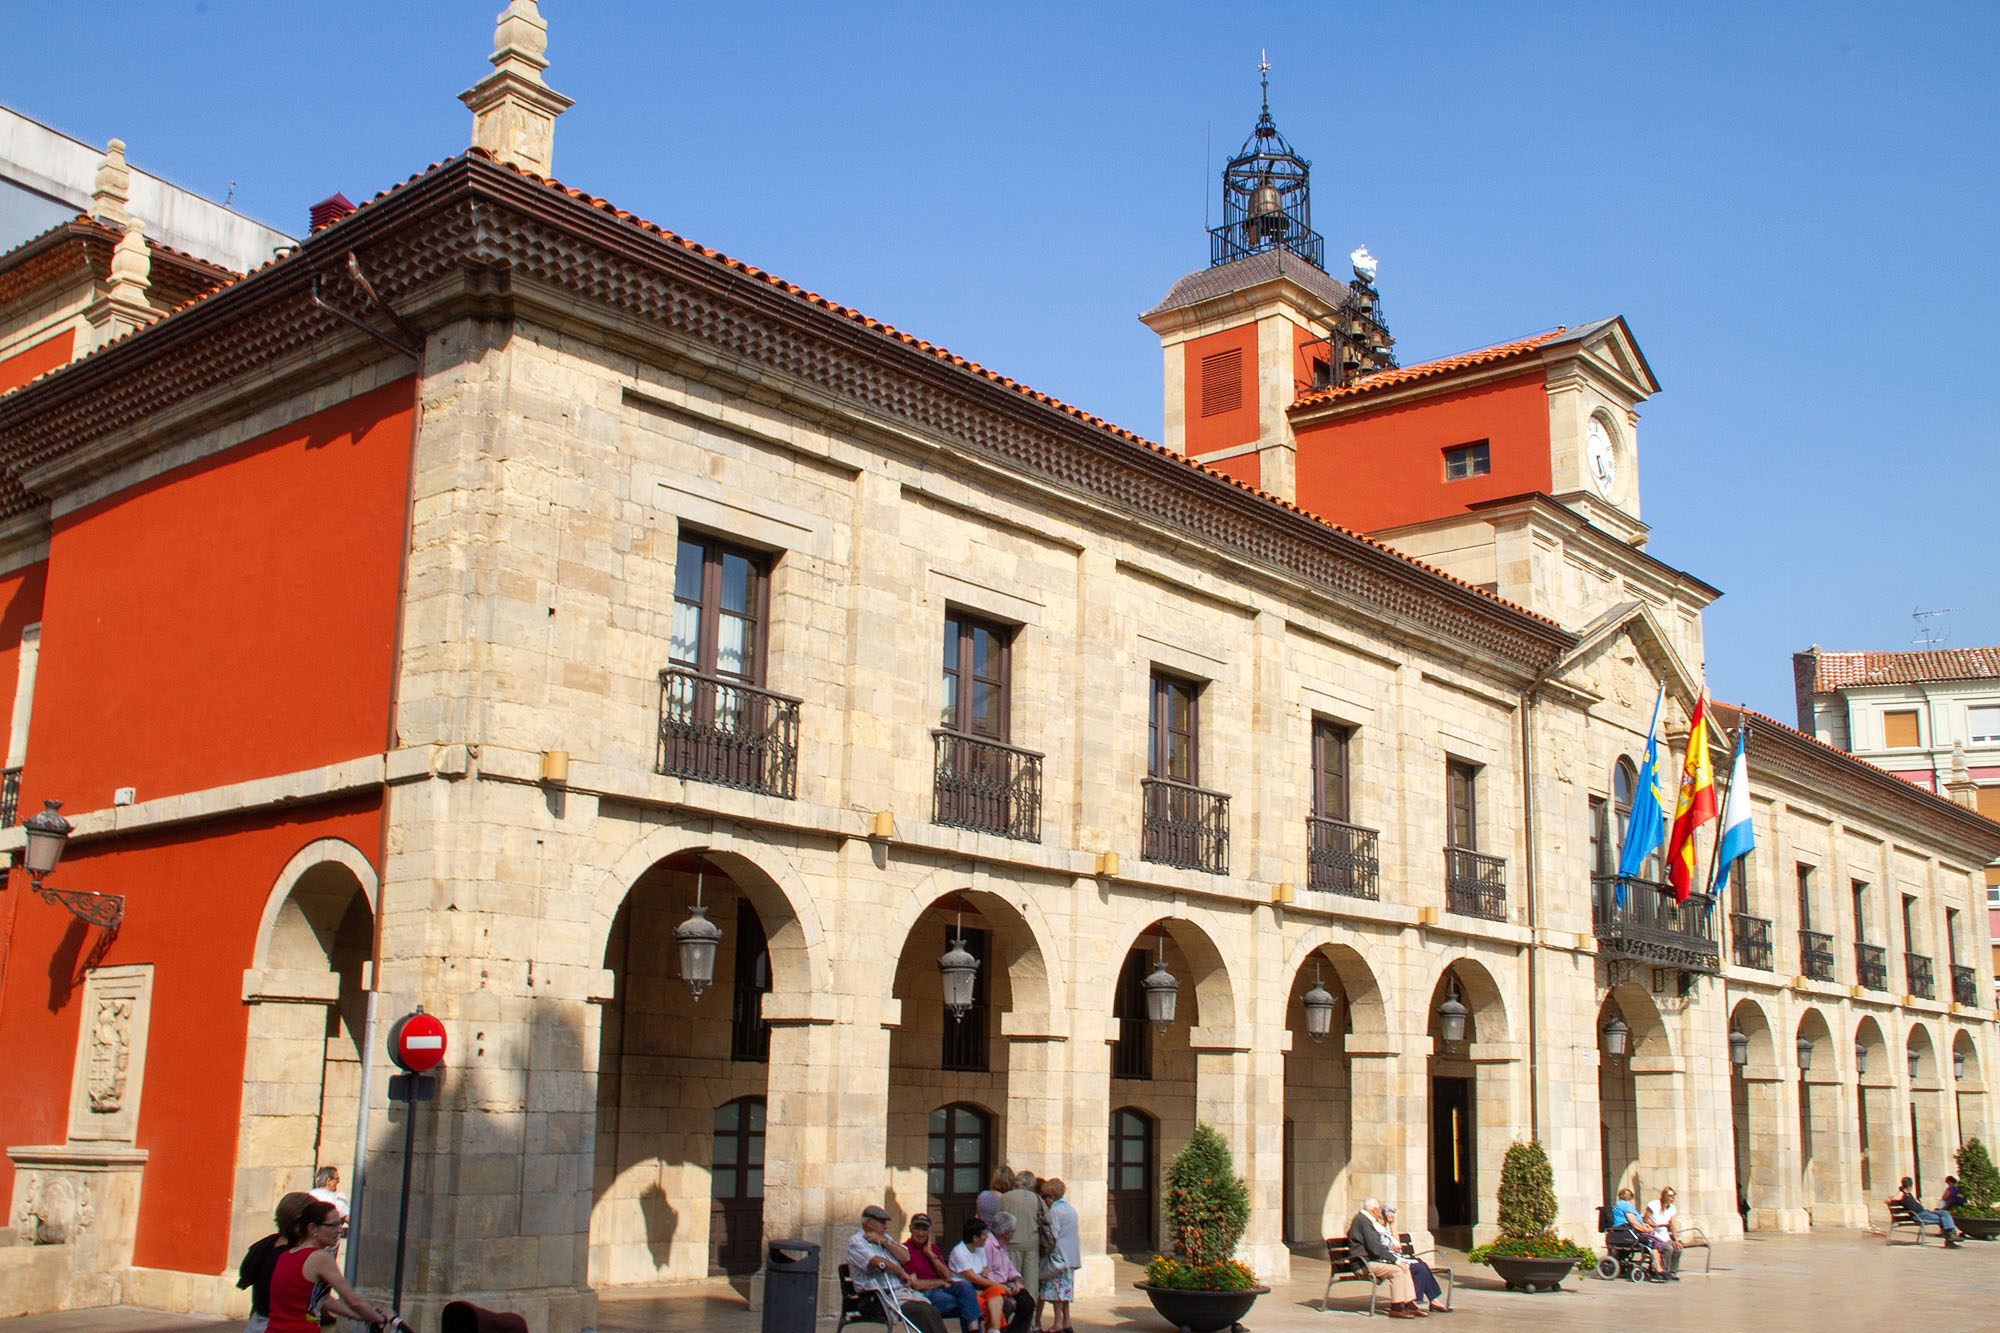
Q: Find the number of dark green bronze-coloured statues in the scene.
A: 0